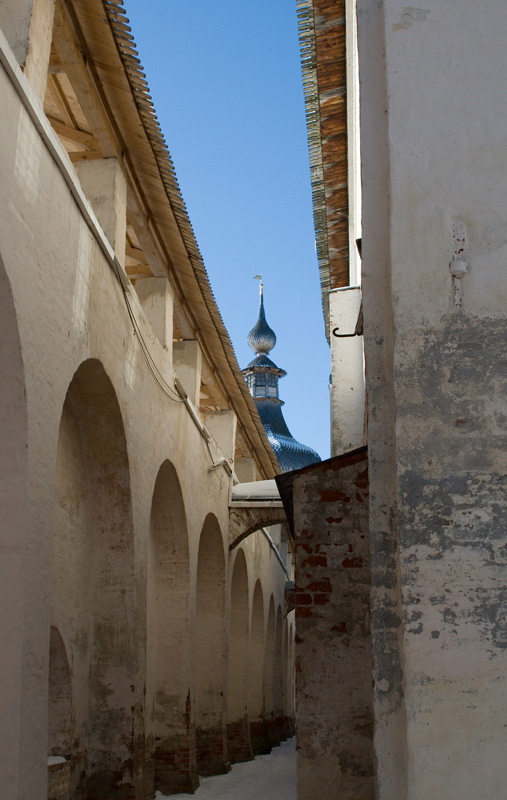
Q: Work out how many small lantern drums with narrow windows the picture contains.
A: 1